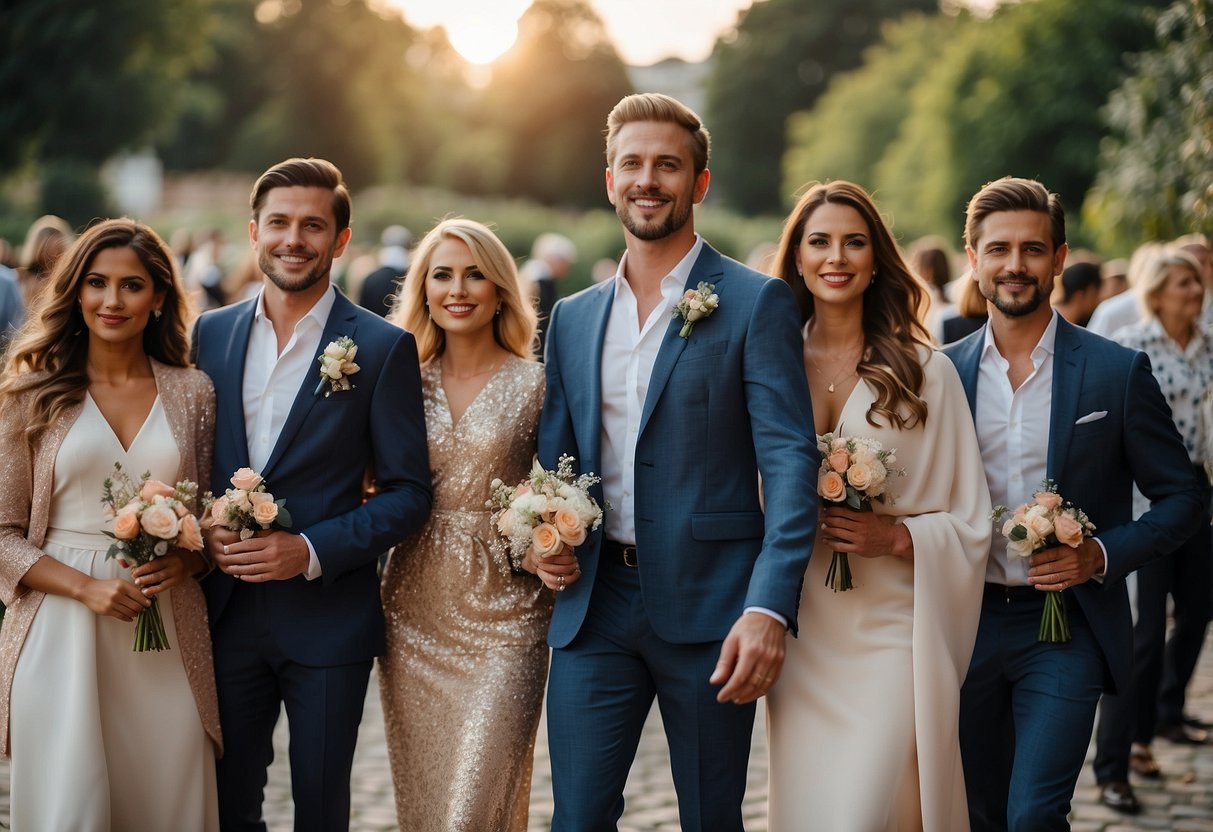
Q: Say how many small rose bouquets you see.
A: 5